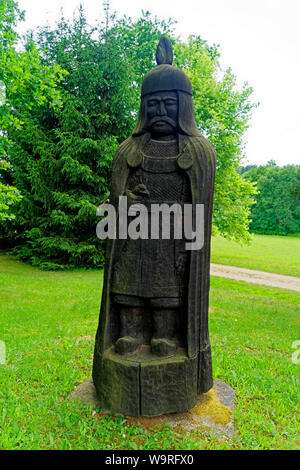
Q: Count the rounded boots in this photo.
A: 2